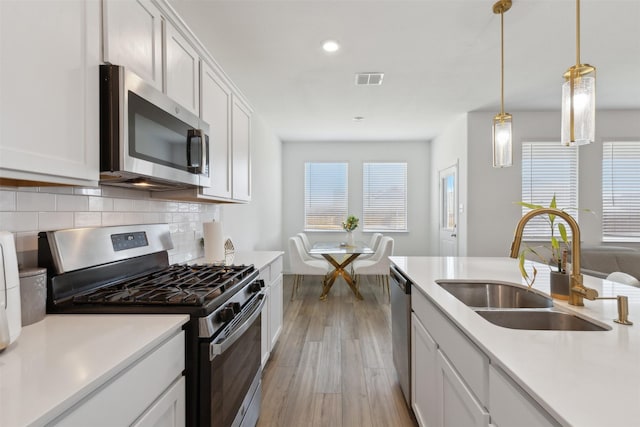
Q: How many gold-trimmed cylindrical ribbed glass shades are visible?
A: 2